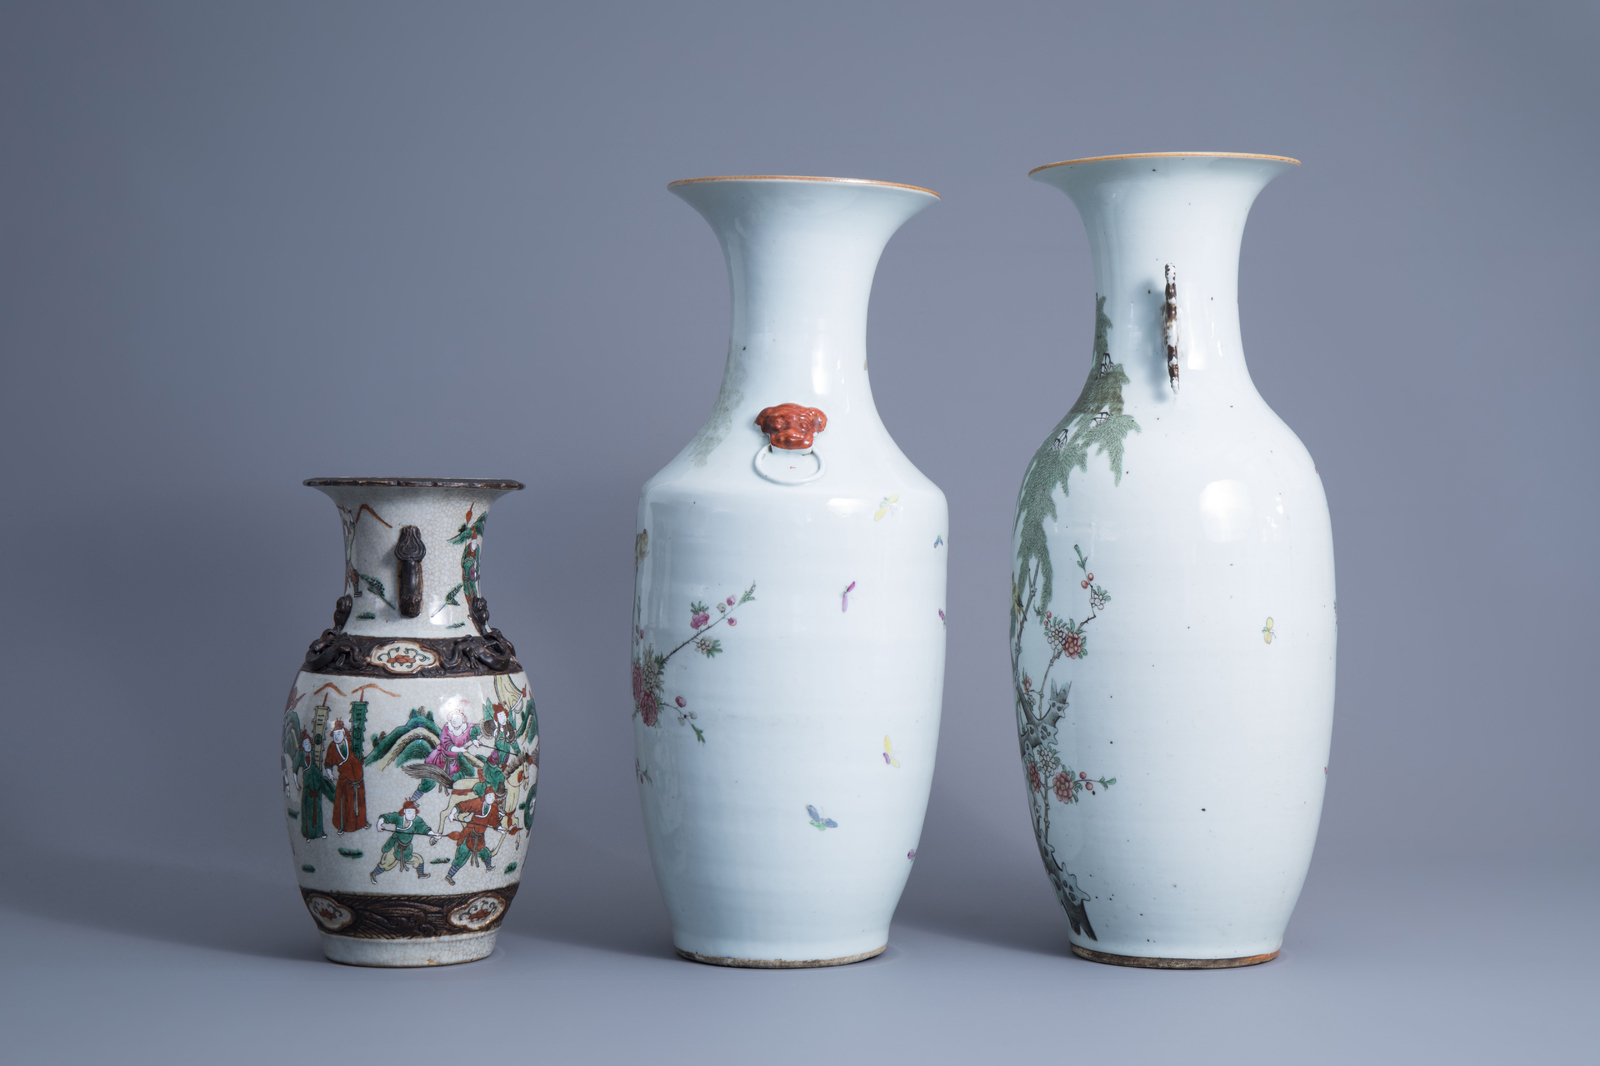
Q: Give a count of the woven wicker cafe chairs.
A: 0